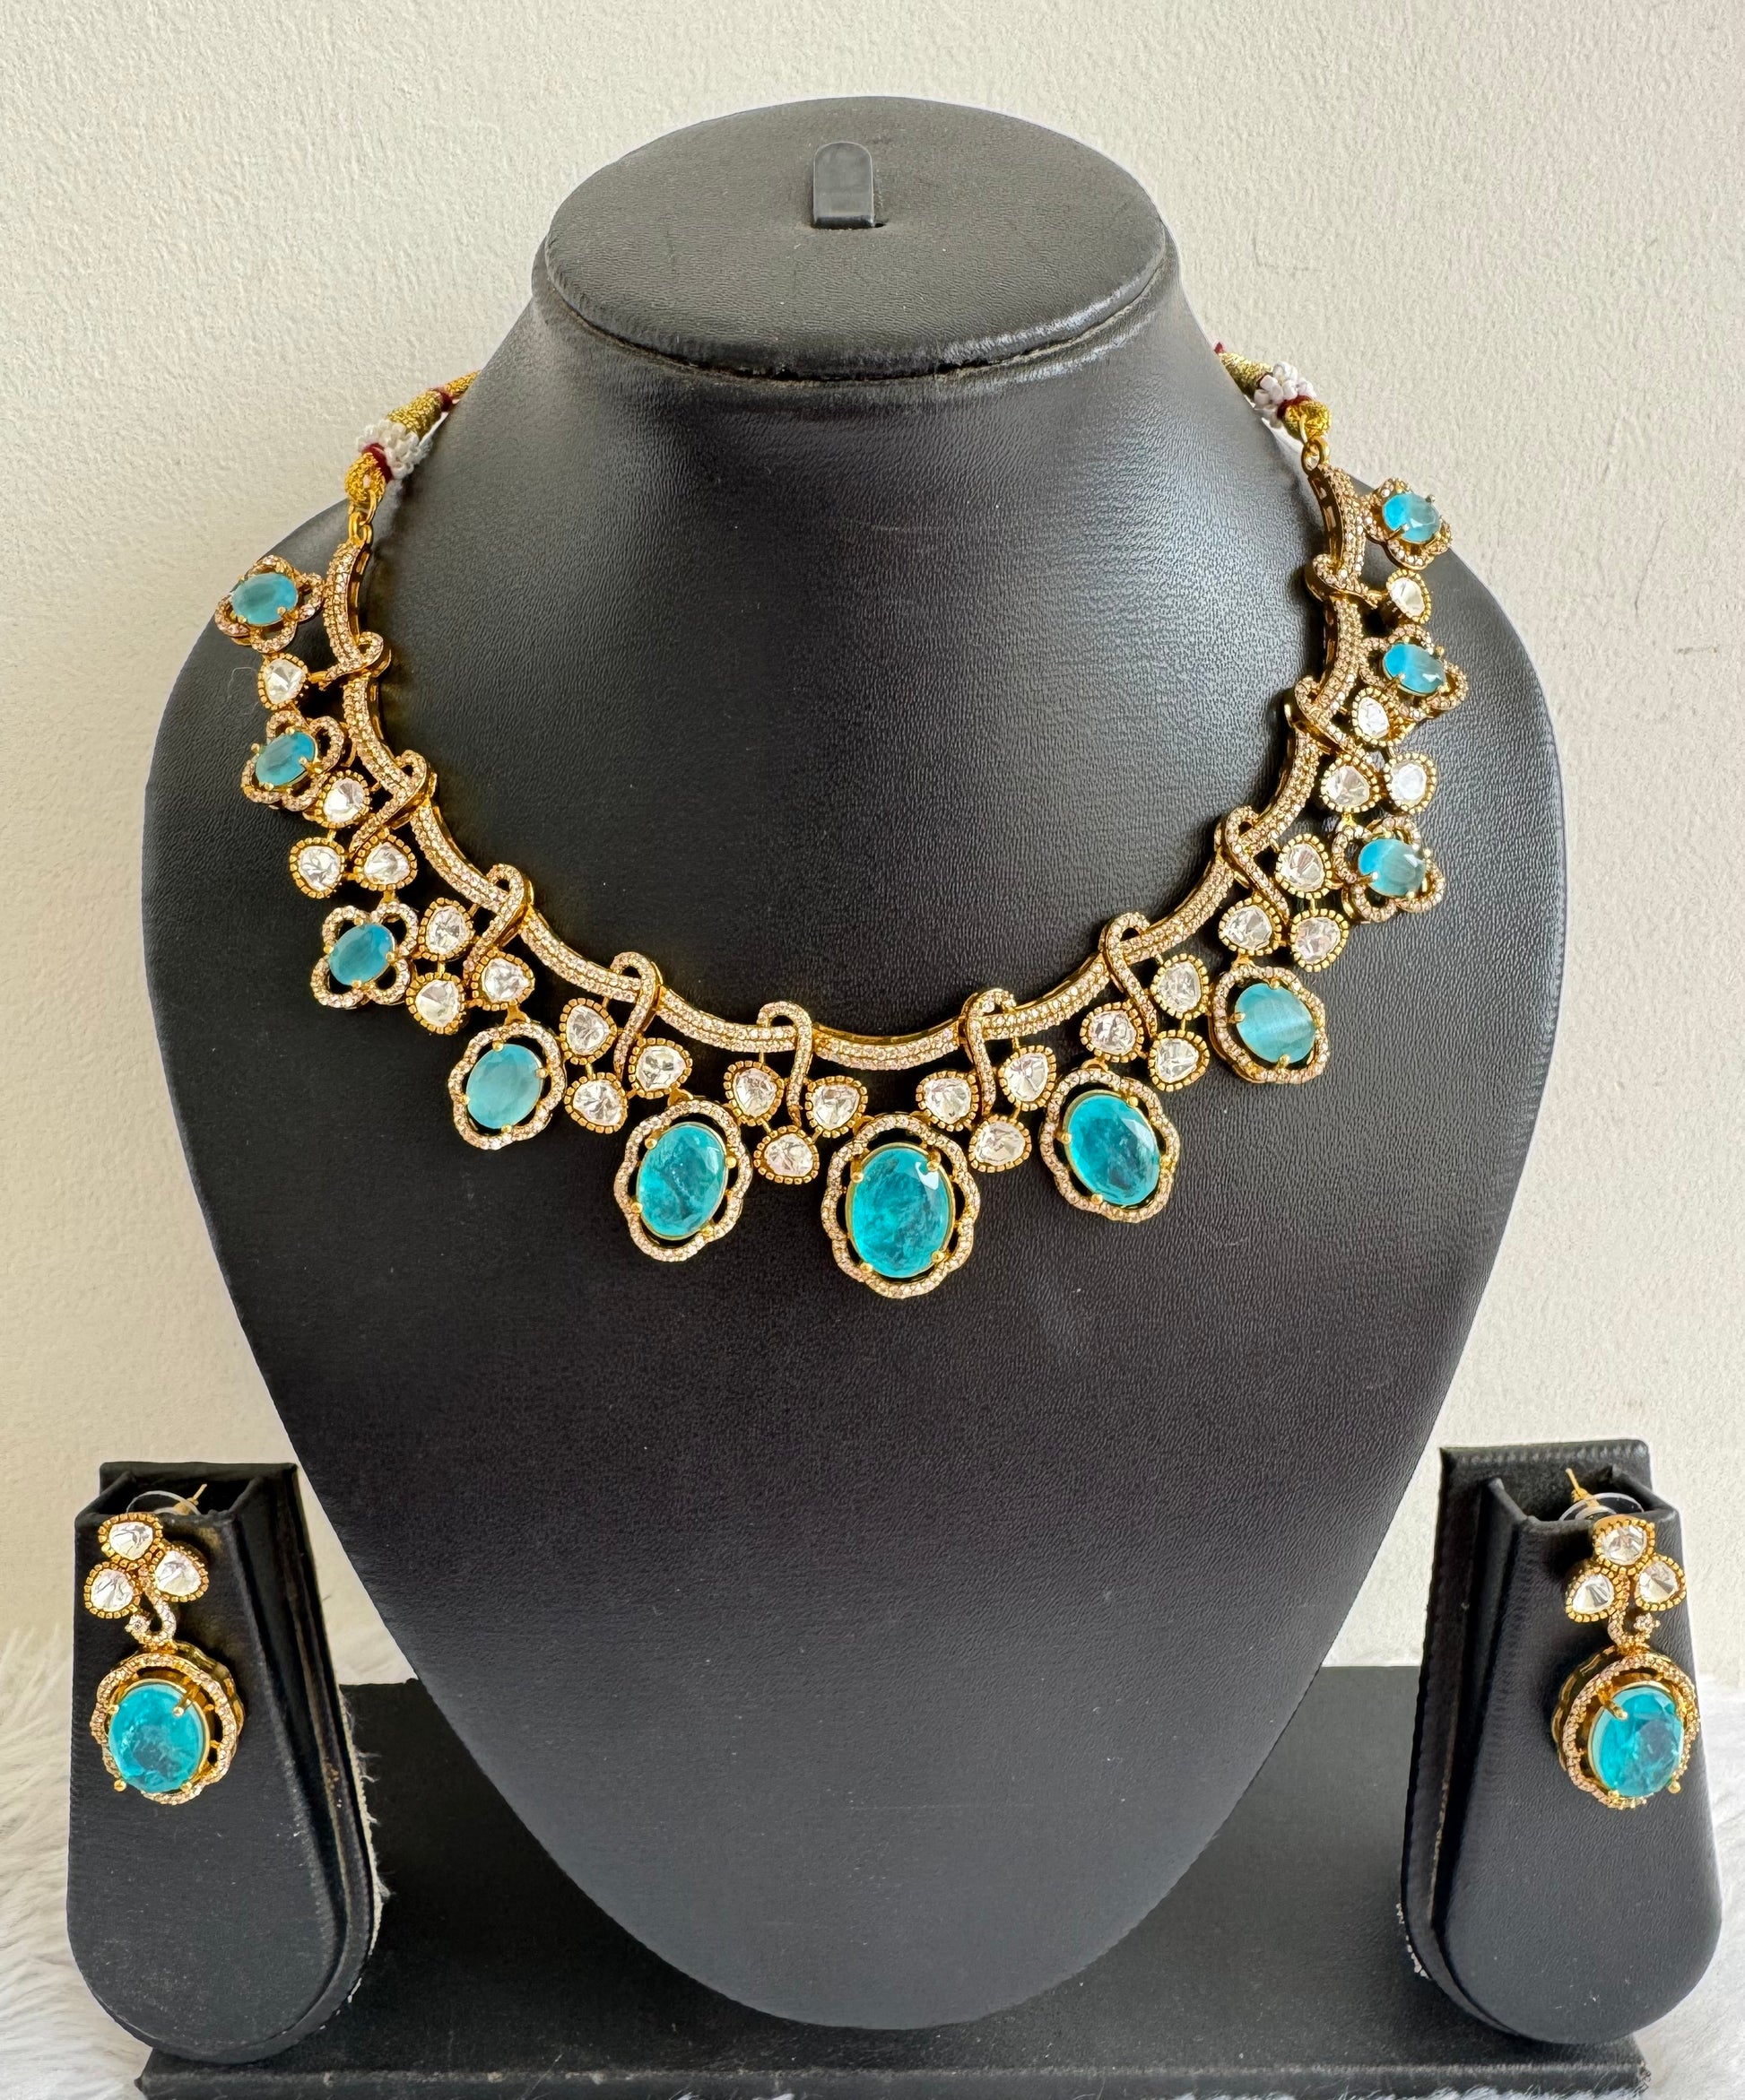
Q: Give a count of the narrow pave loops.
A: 10